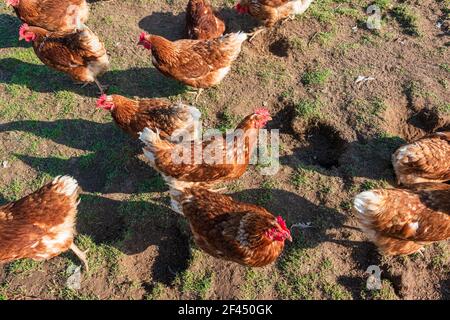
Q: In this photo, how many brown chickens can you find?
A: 11